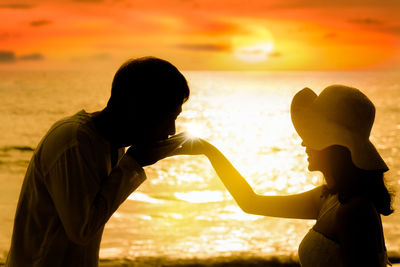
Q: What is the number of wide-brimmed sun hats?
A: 1